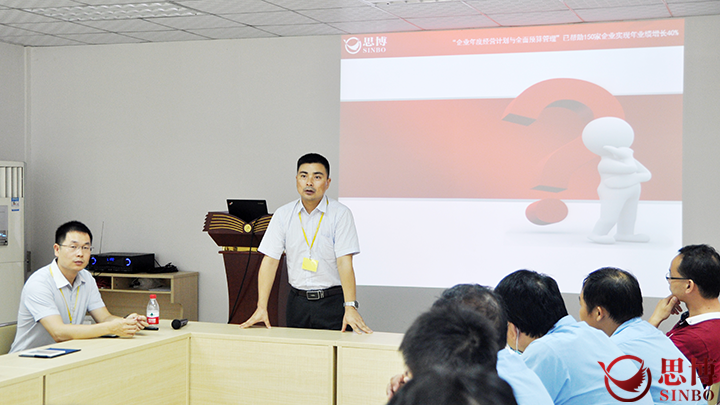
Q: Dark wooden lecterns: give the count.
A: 1